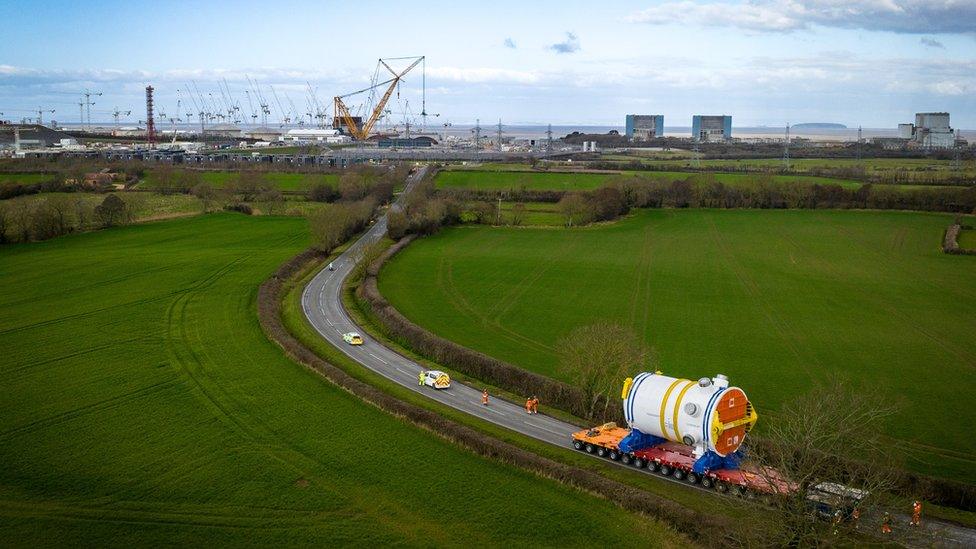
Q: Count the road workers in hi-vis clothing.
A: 8